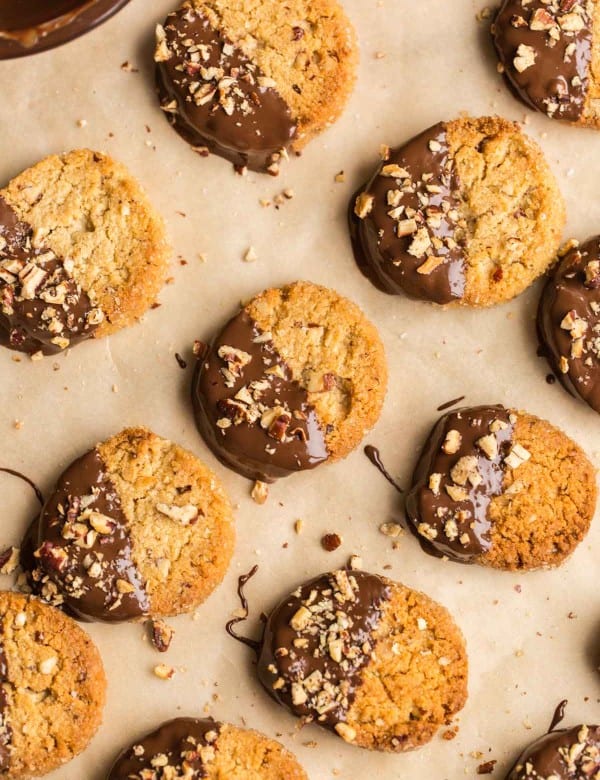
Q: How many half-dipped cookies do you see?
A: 12